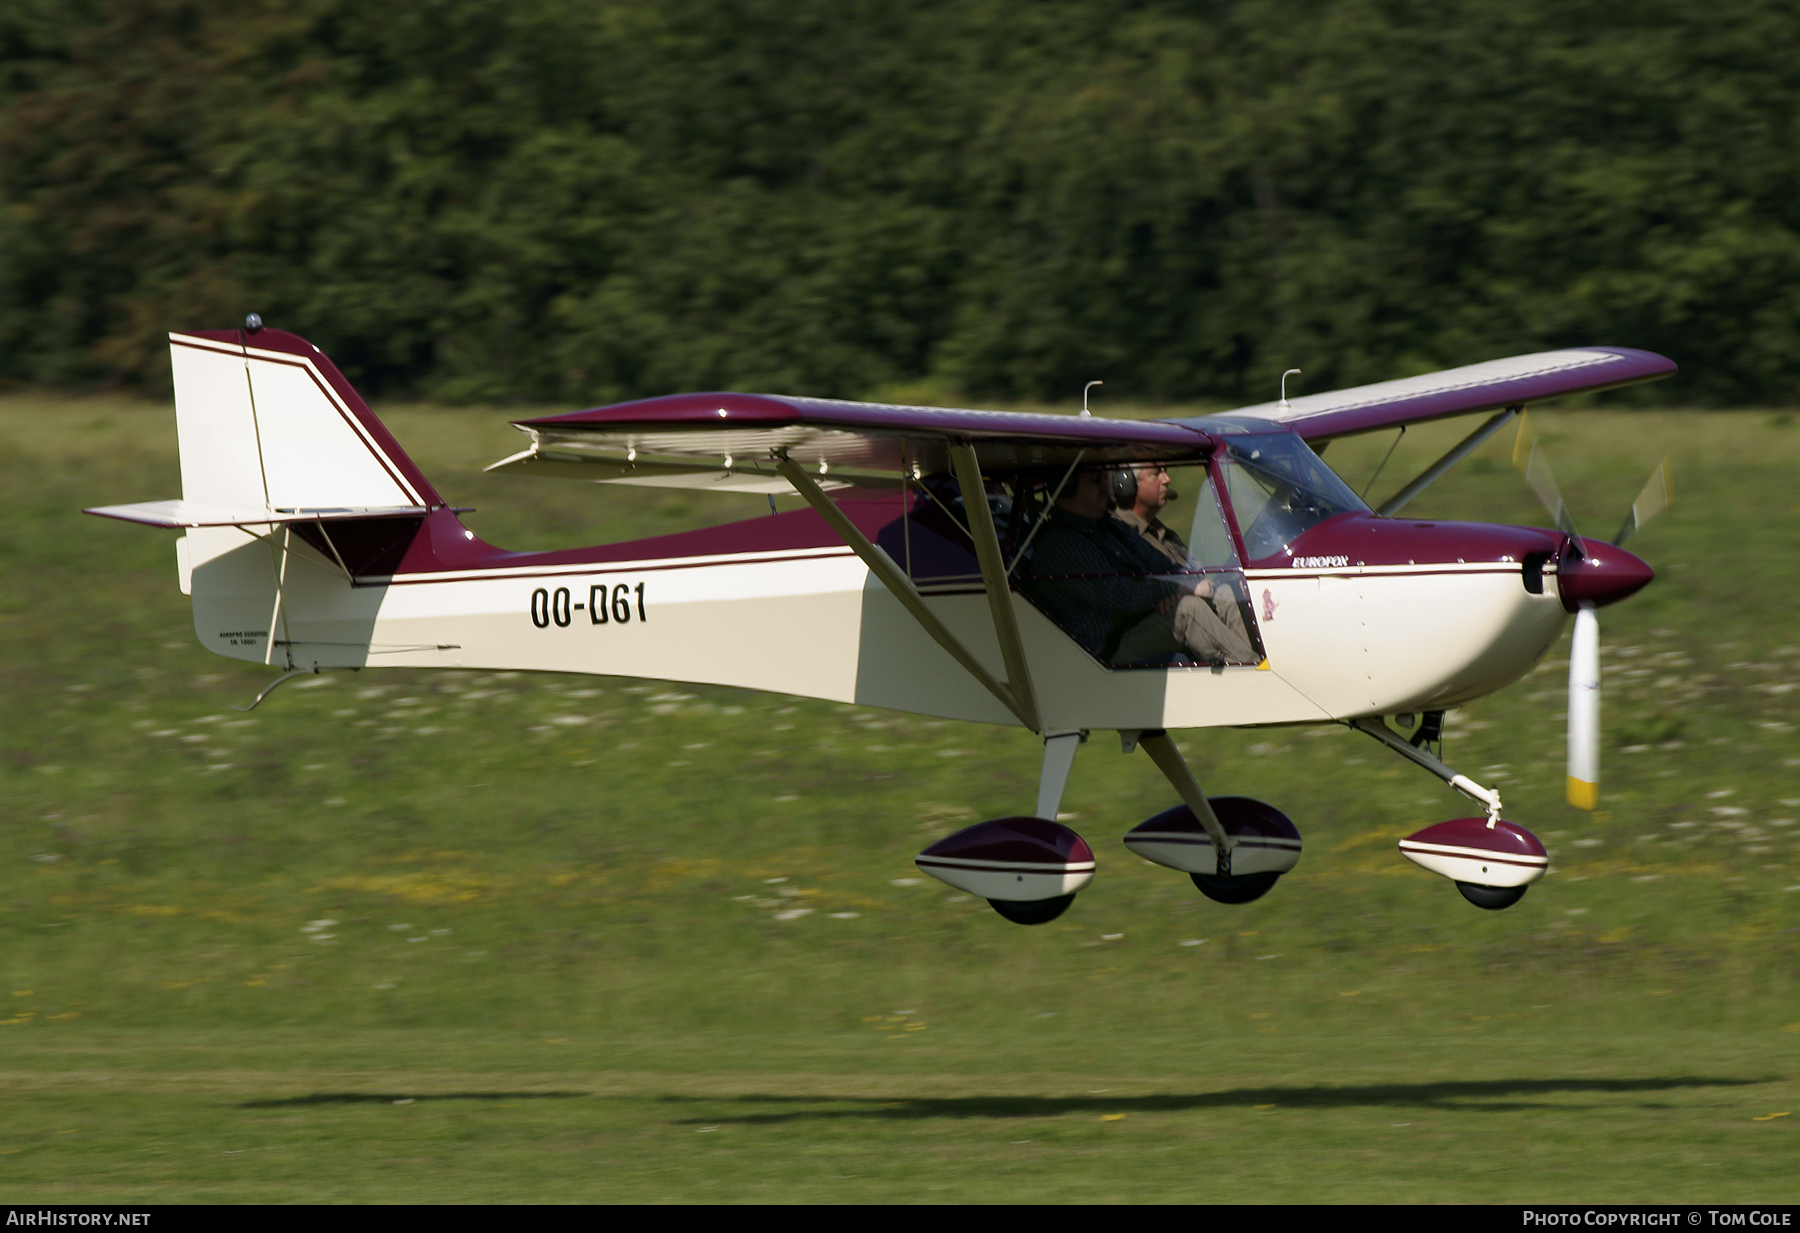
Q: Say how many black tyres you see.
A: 3